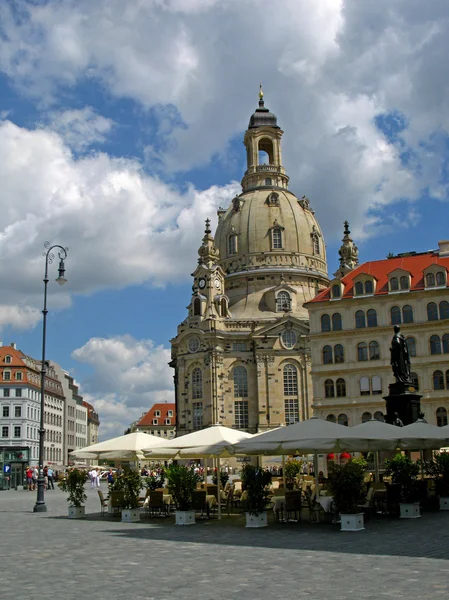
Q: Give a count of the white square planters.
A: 7